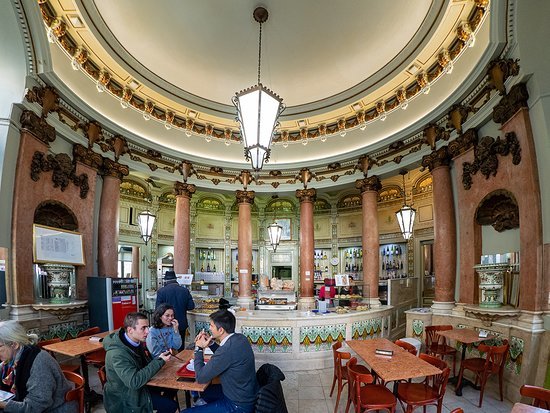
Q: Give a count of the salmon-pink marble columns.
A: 6